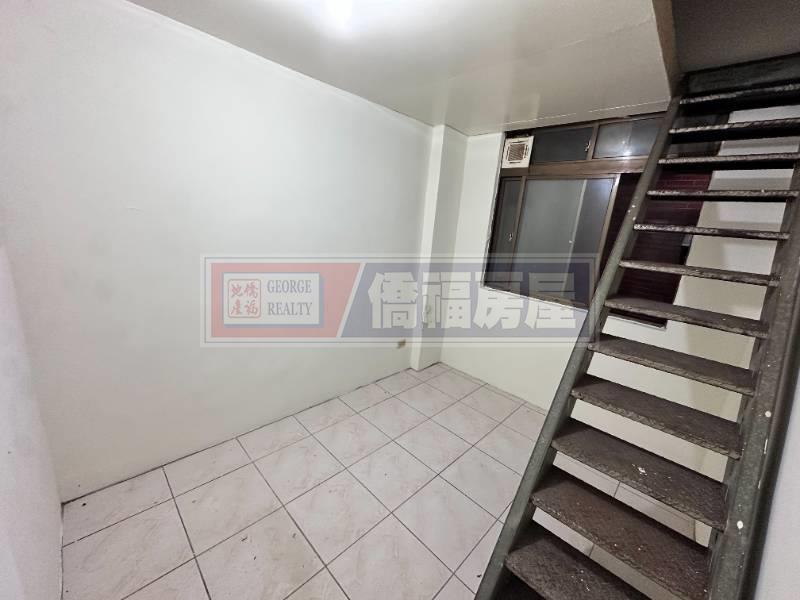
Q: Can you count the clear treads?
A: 12